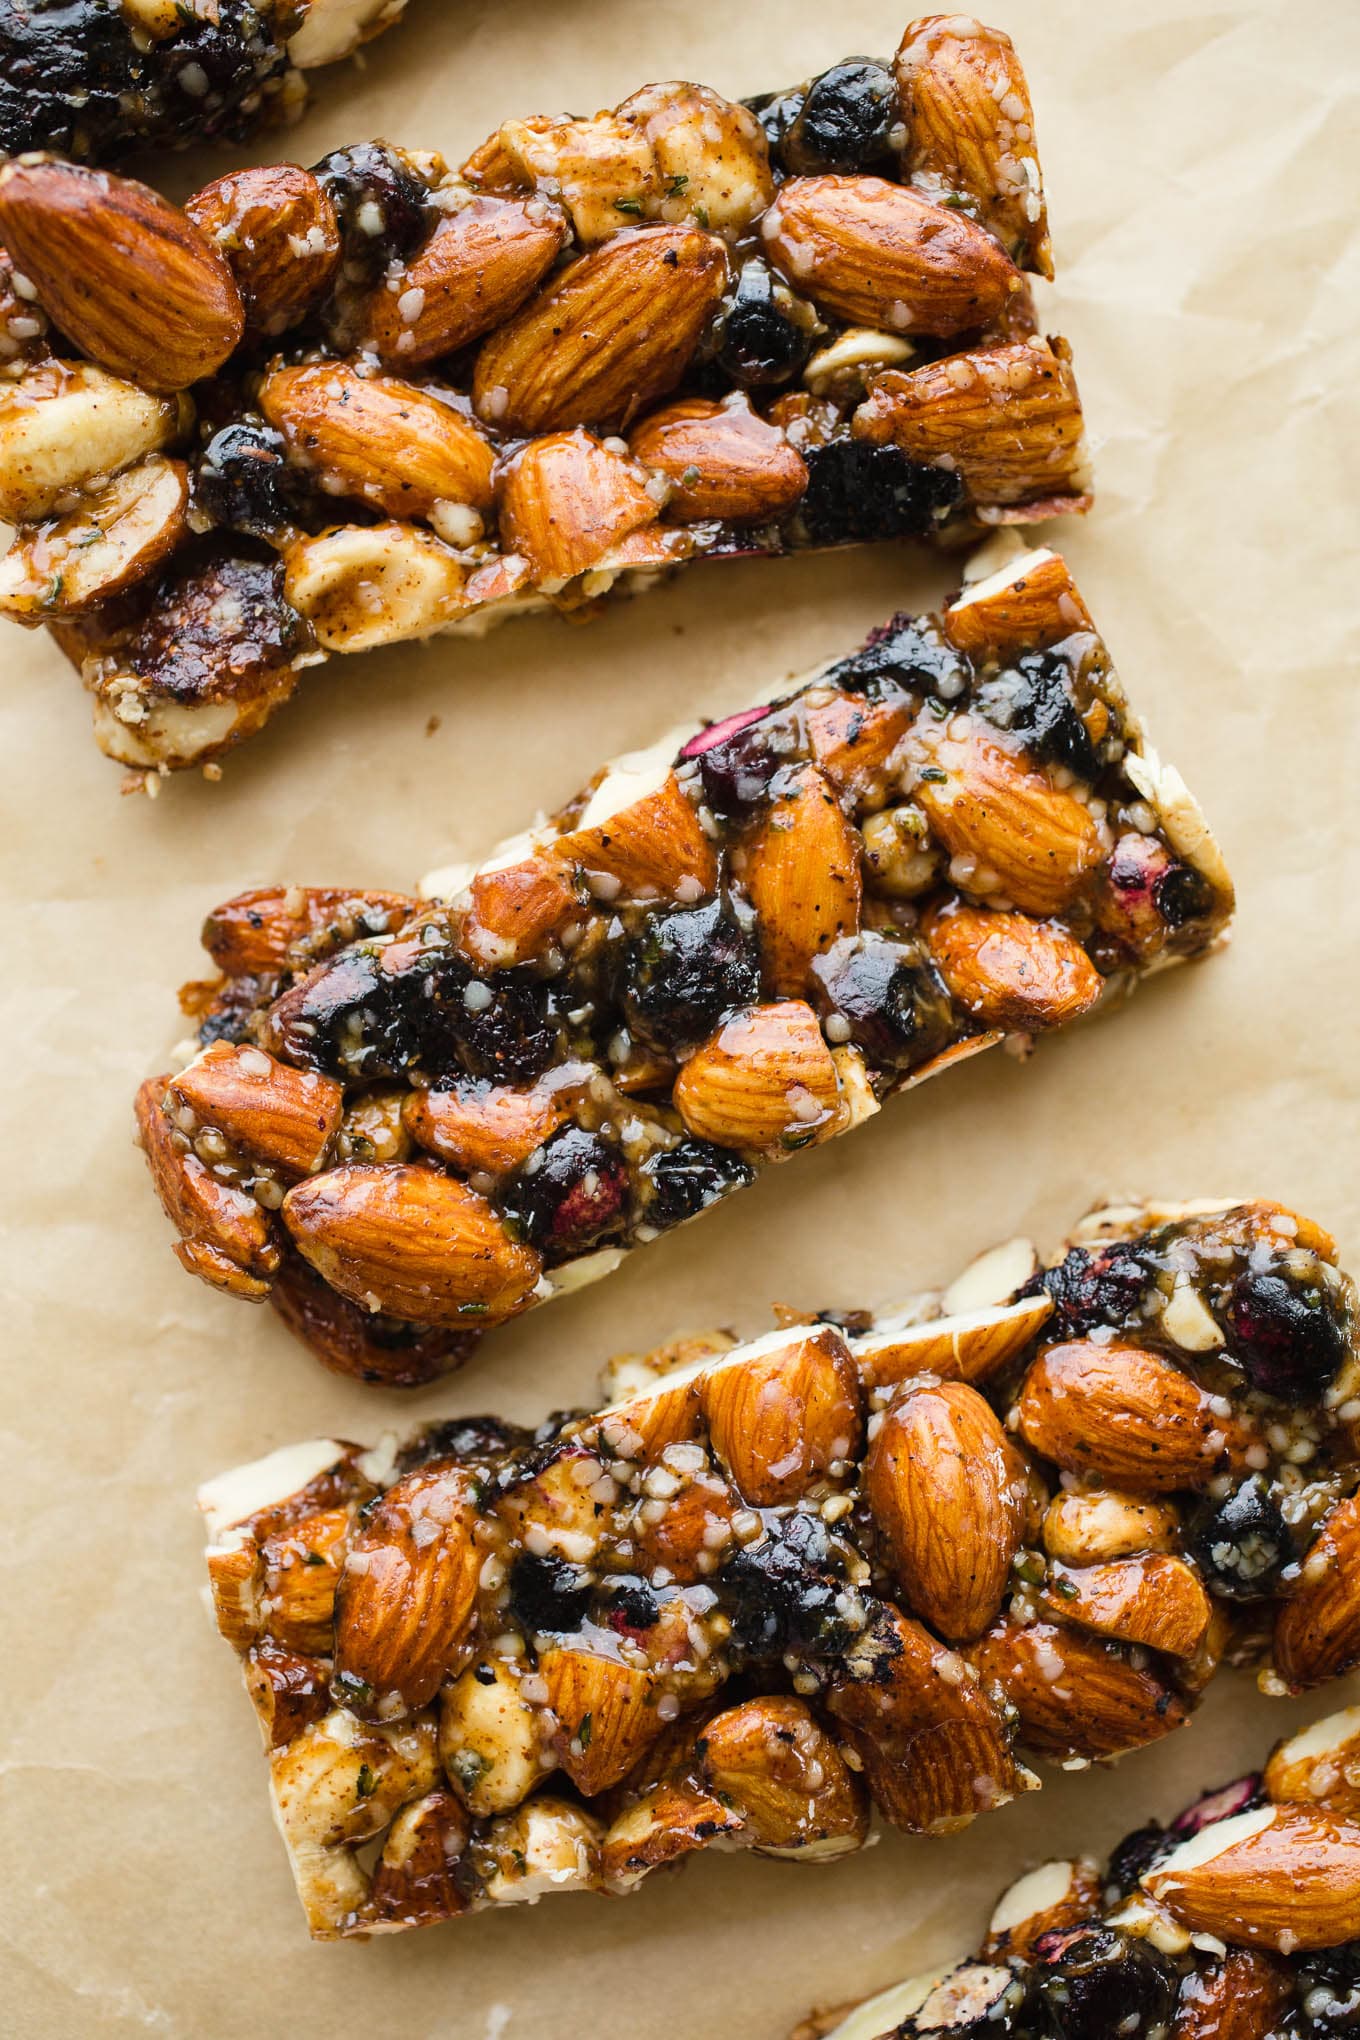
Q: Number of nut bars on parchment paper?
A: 5